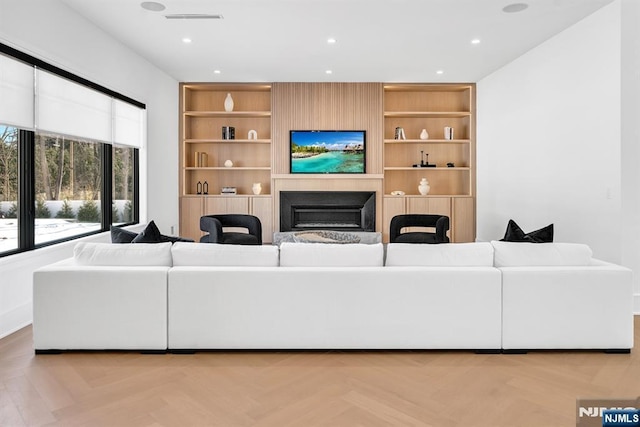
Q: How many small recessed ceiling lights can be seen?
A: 6